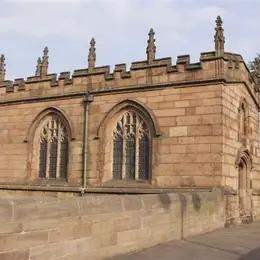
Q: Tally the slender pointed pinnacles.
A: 6